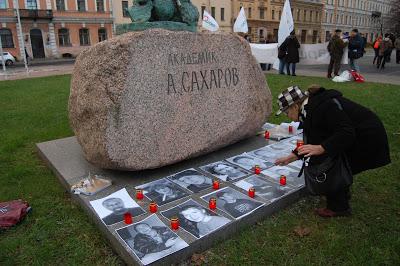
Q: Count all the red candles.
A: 12